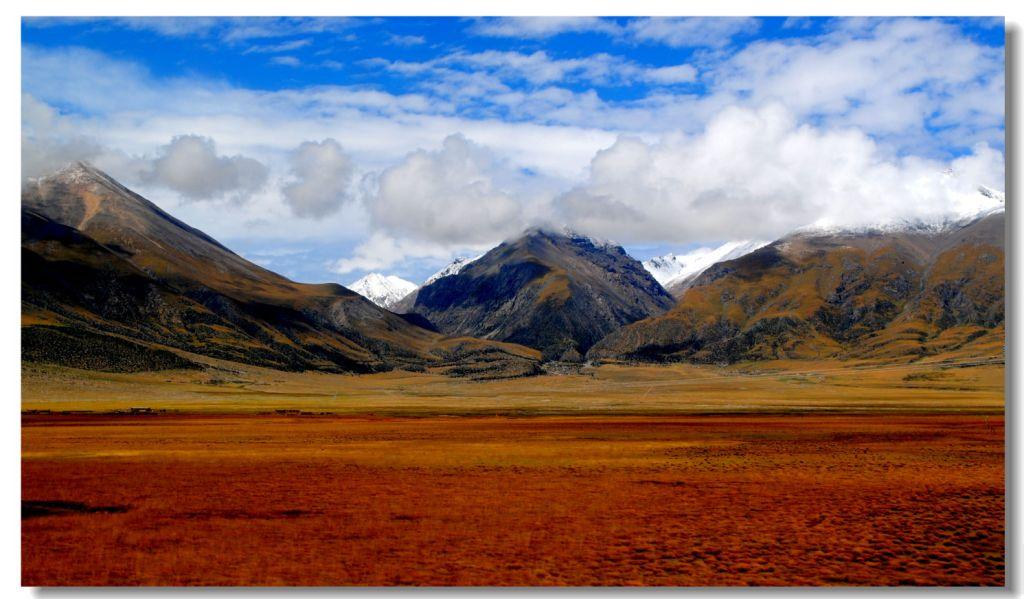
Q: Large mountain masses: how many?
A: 3